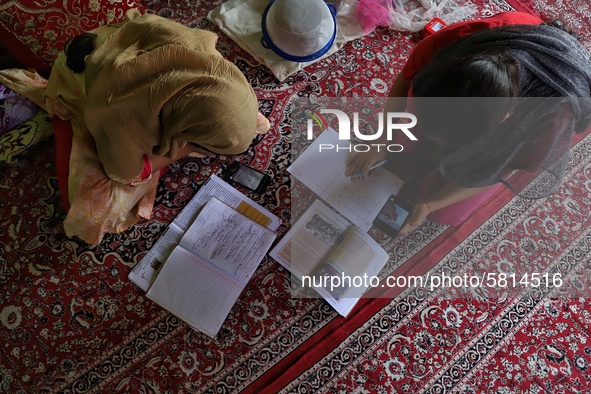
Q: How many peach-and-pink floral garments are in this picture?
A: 1